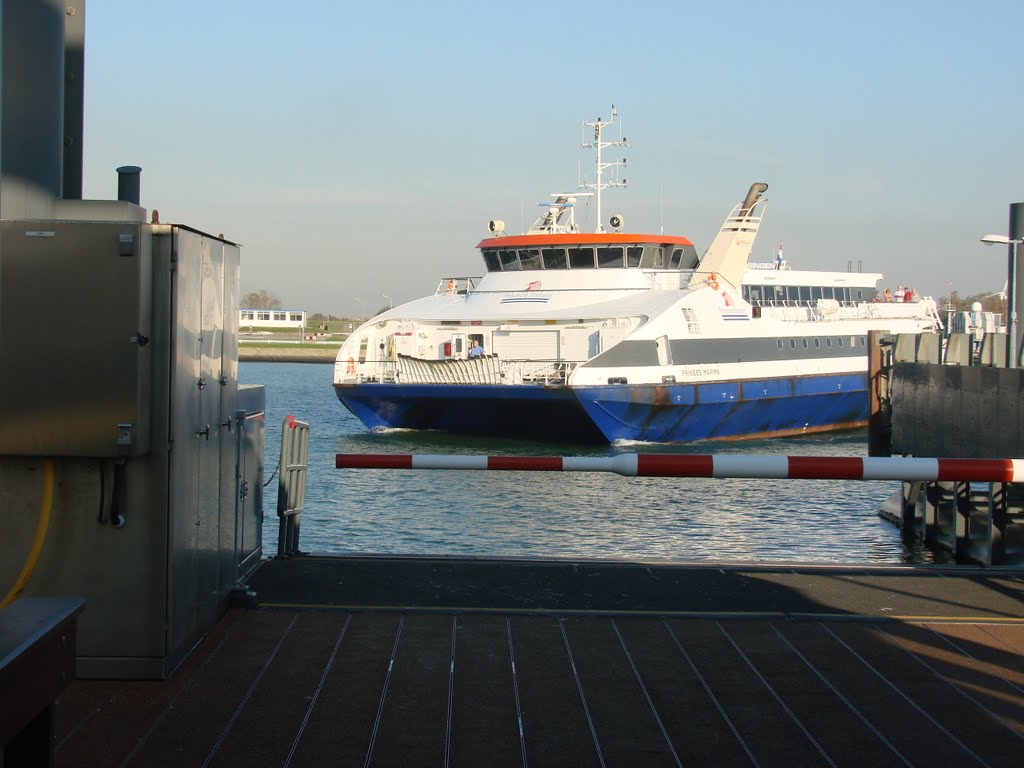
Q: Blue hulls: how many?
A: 2